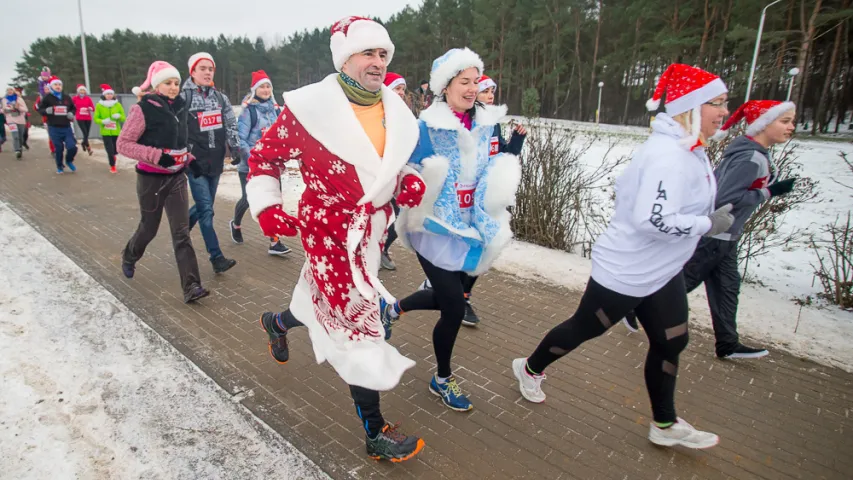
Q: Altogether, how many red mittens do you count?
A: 2